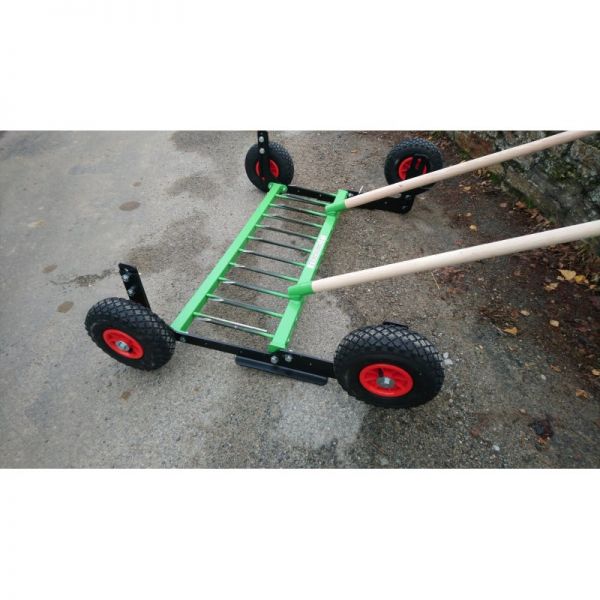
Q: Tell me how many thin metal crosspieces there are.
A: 10